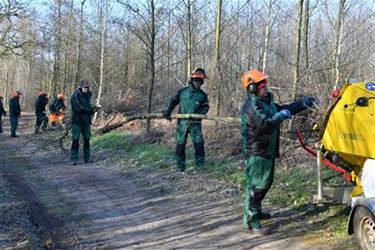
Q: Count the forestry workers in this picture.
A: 7